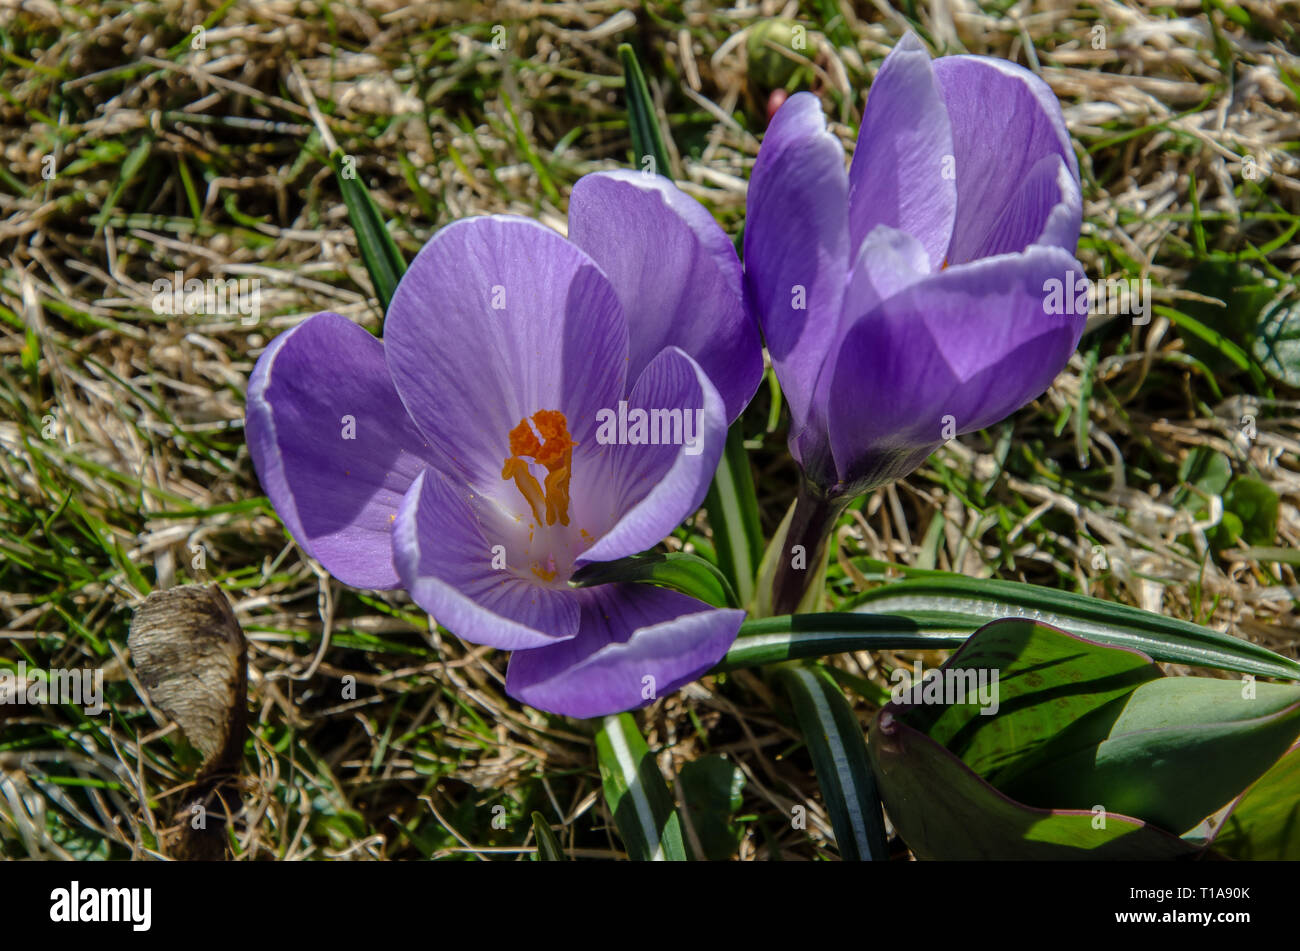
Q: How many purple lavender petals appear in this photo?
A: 12